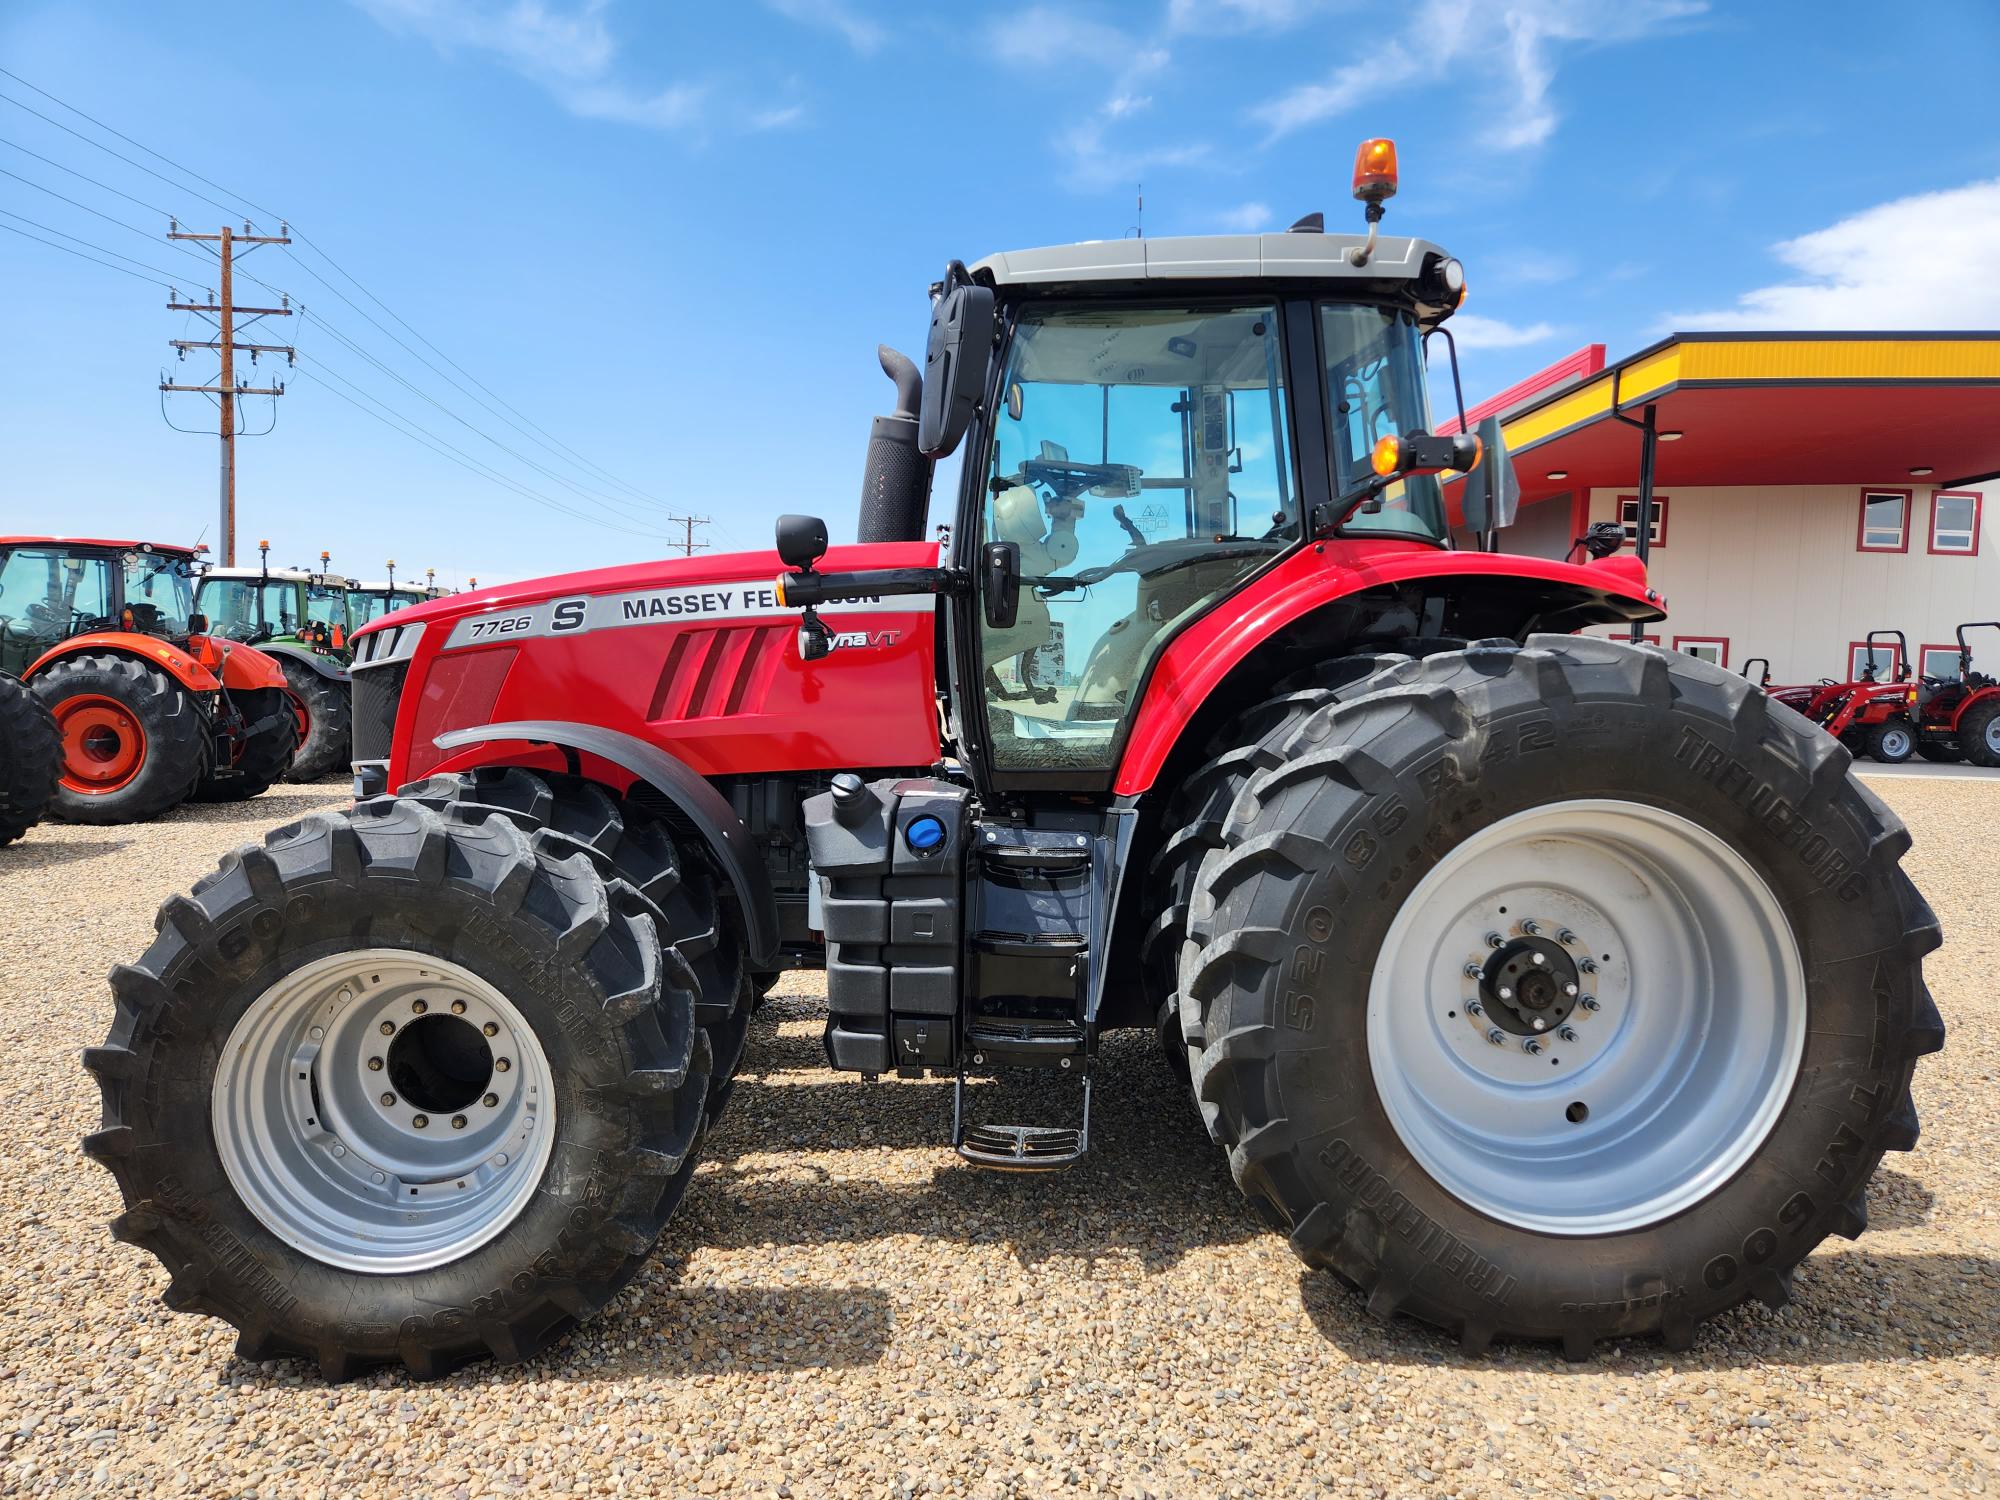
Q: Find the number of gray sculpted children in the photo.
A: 0